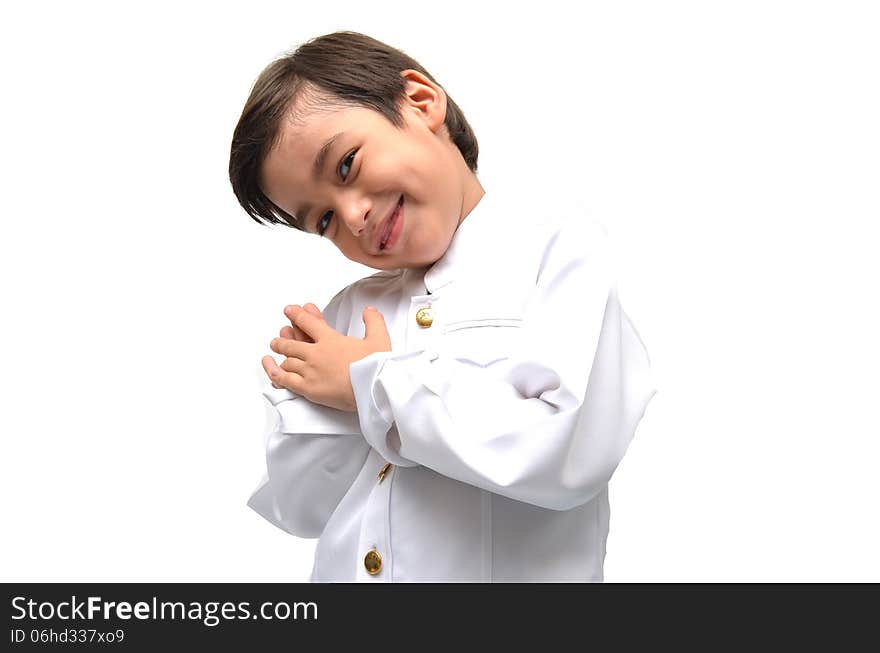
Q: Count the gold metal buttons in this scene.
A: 3